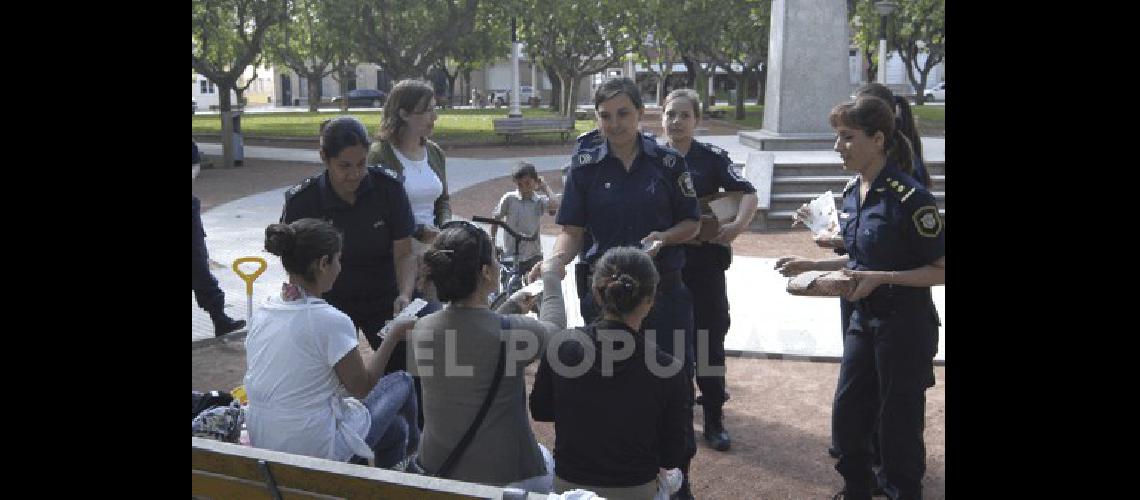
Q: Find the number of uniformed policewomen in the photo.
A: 5